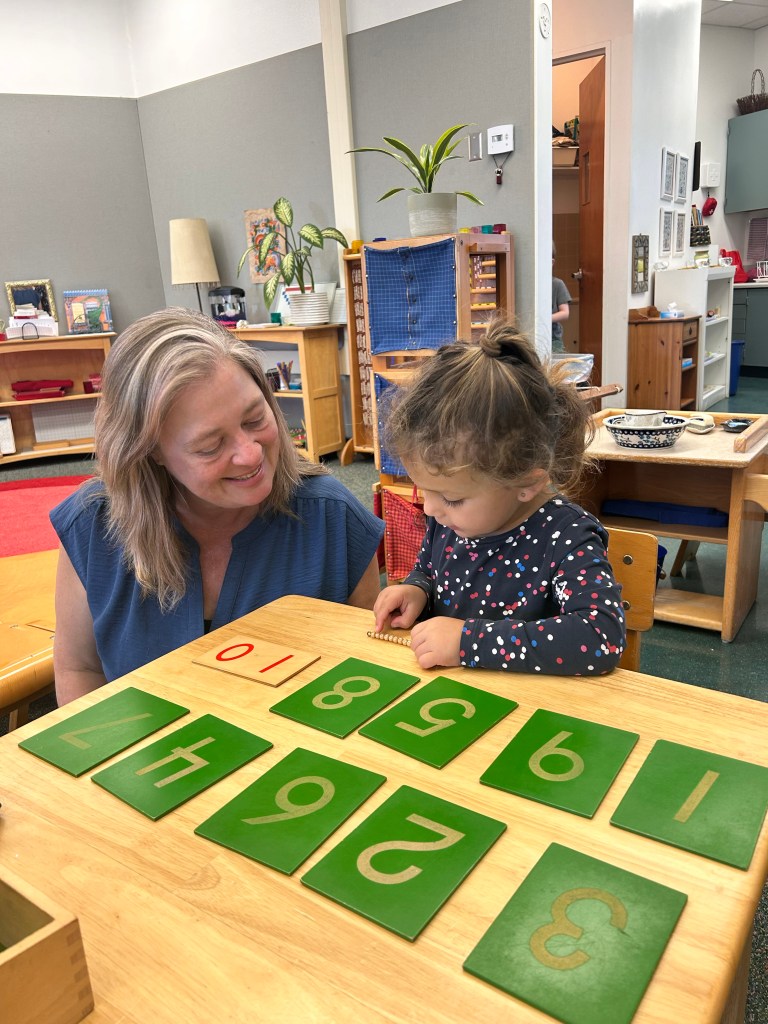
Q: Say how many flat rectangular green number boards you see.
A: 9